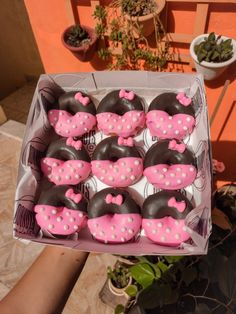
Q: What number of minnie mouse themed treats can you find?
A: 9